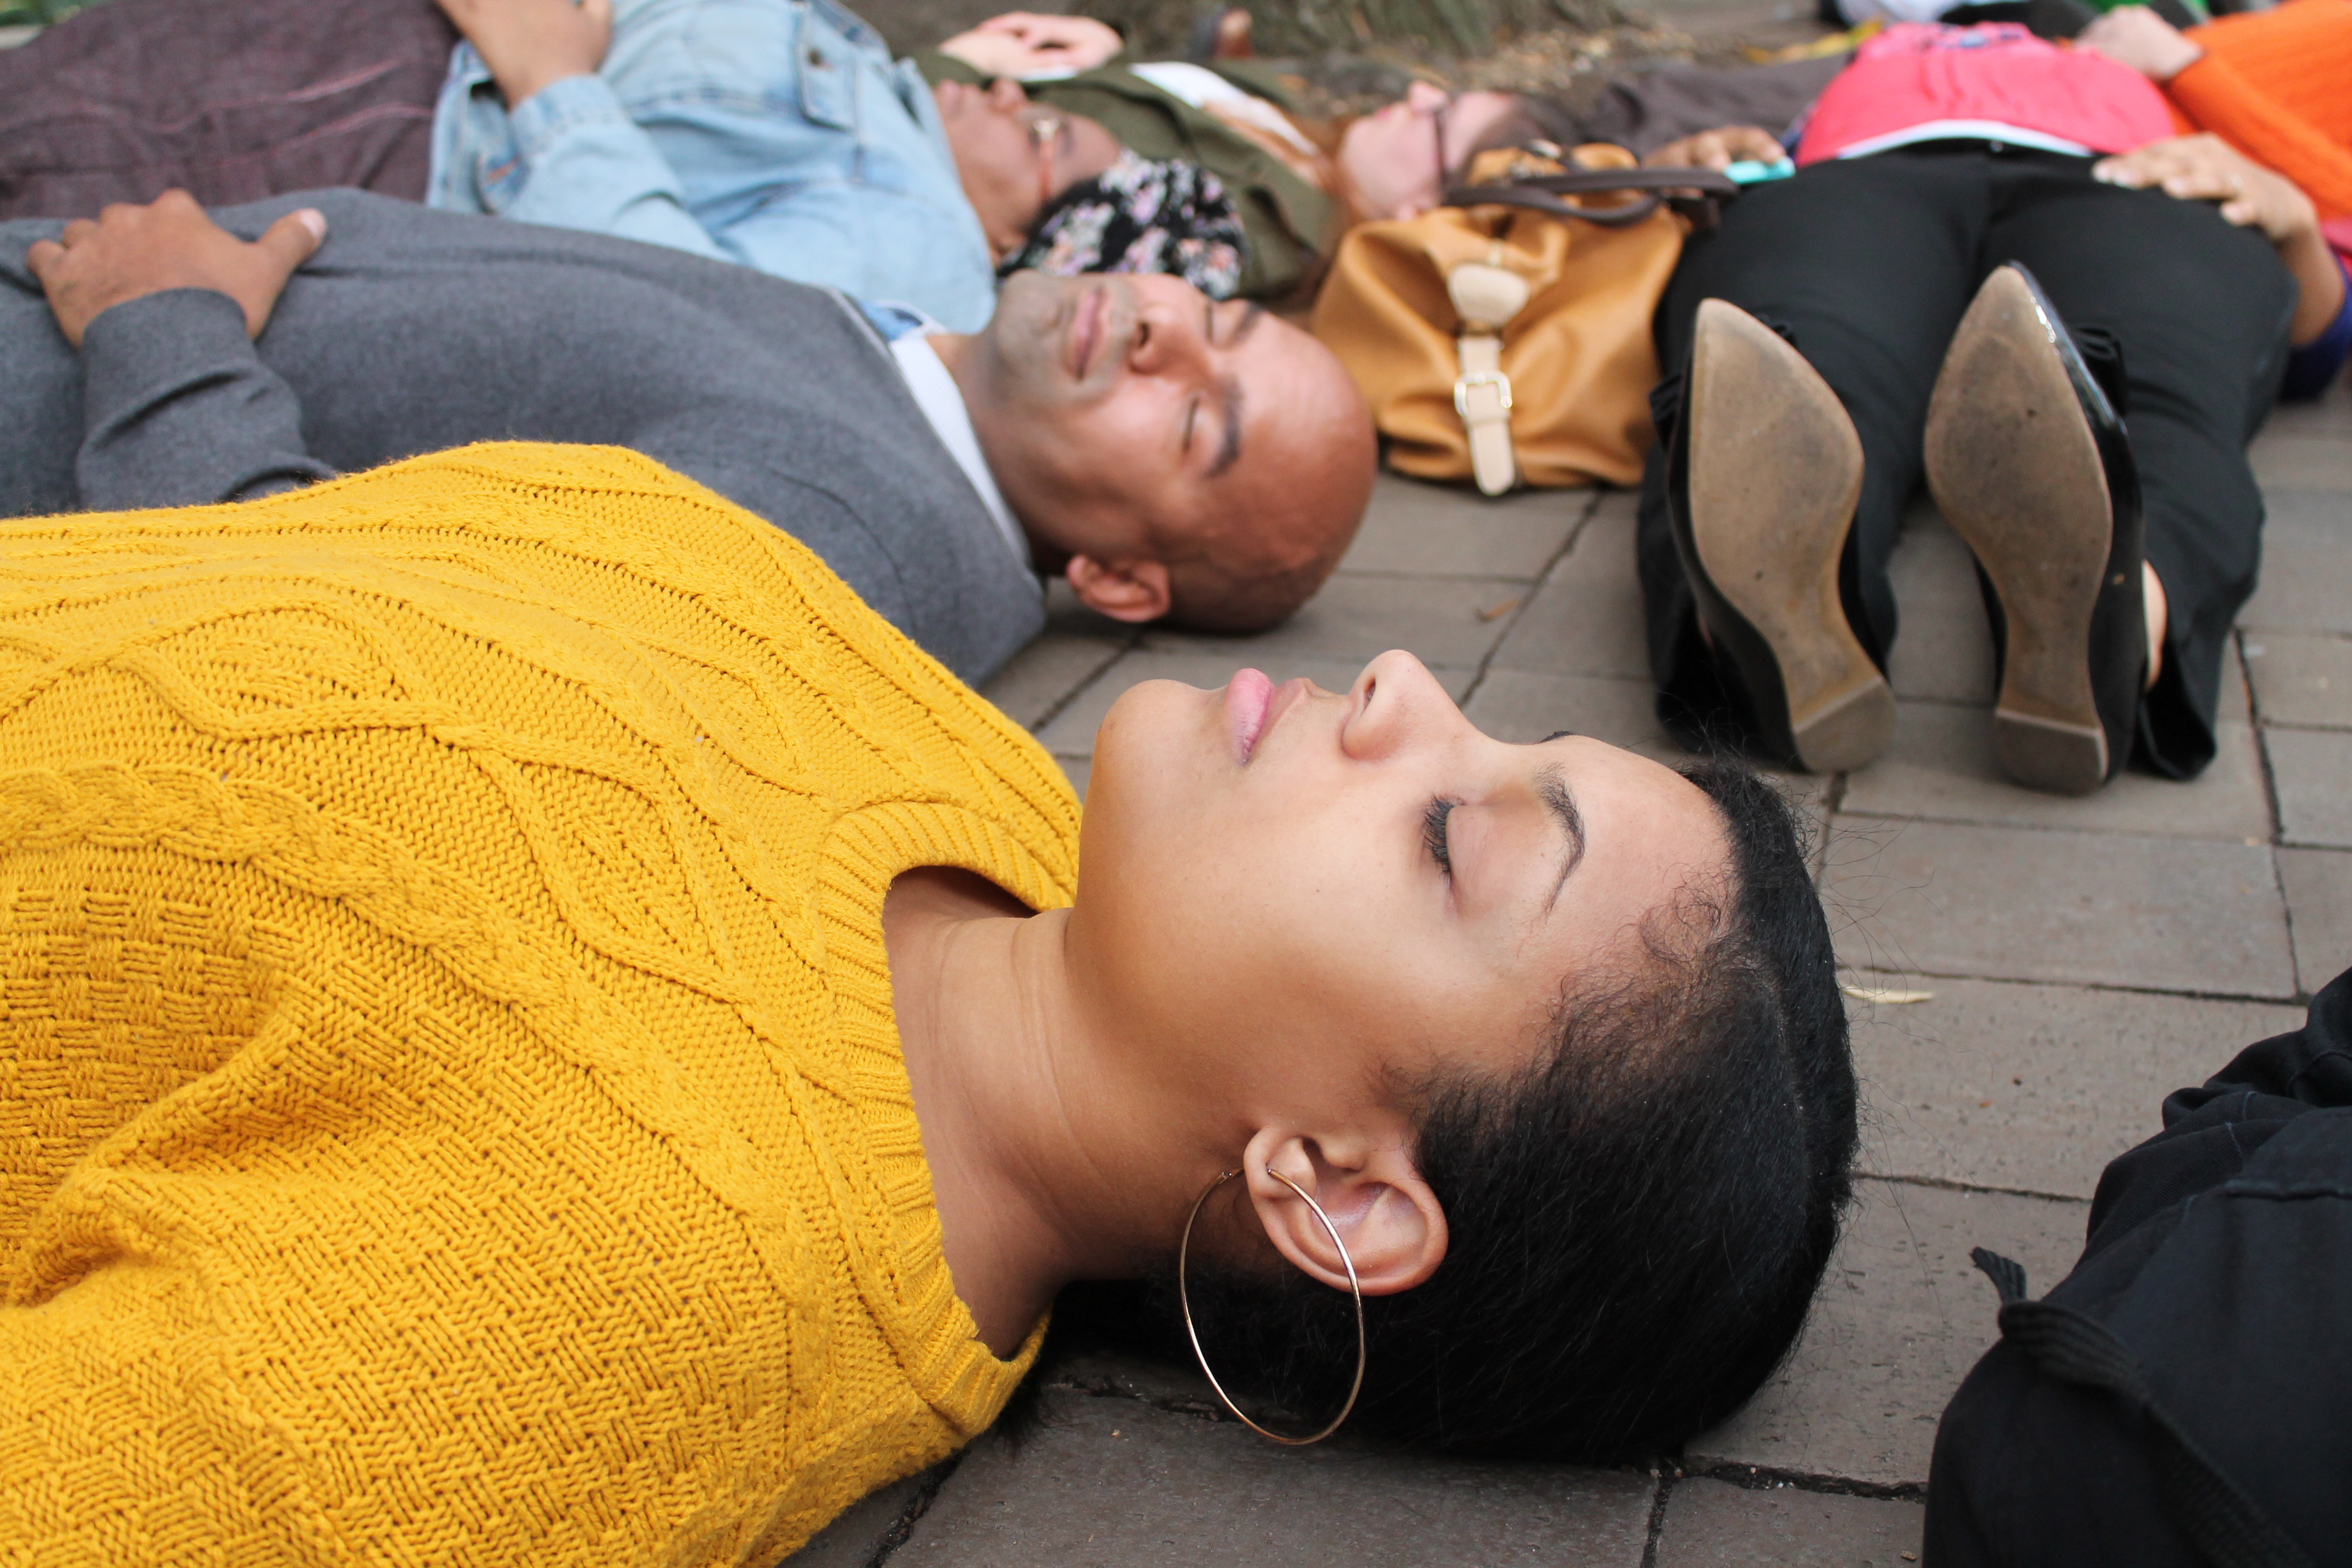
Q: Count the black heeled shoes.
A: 2